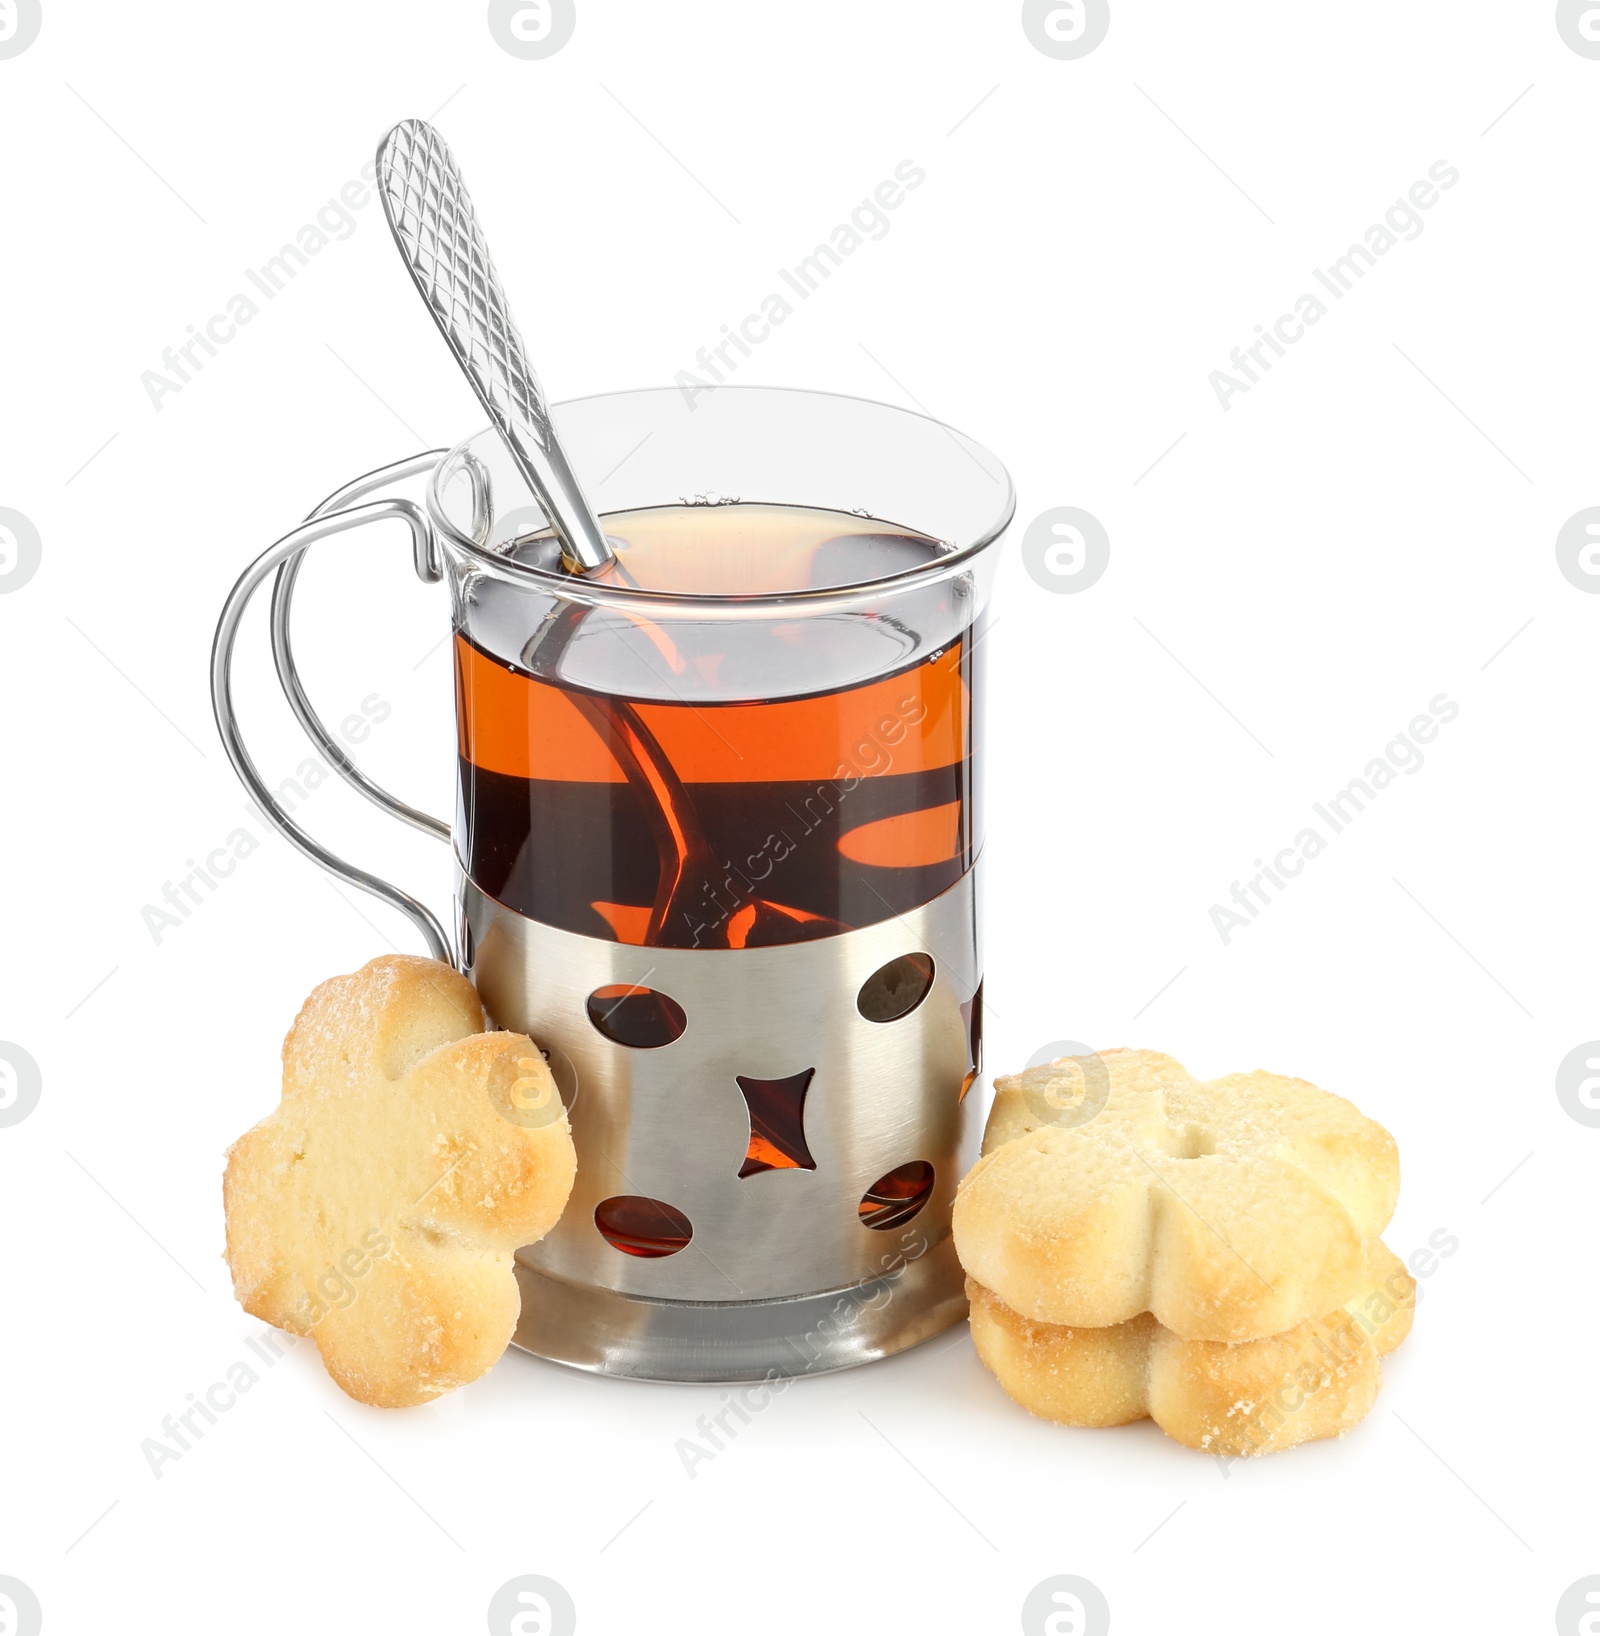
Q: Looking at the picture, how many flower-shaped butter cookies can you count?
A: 3